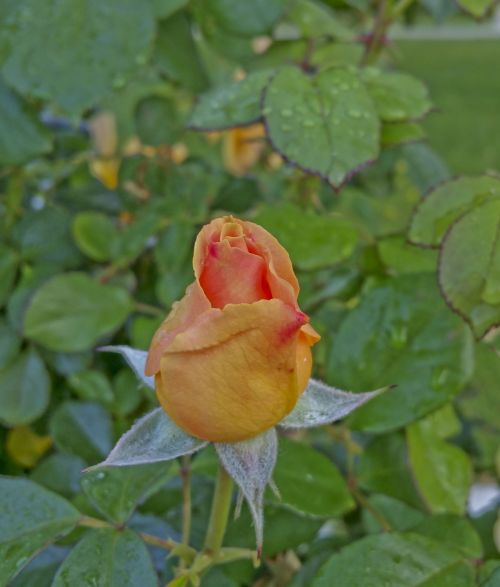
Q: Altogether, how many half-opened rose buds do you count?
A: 1